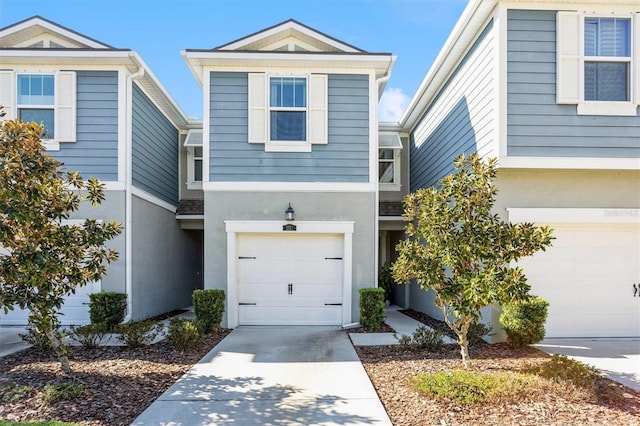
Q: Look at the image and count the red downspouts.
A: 0